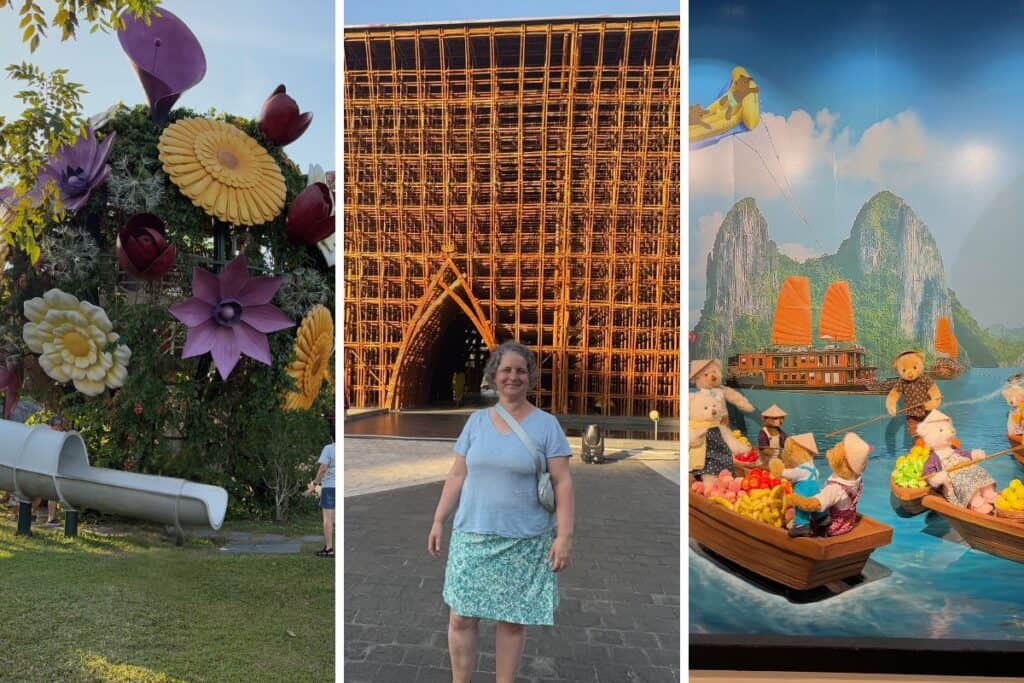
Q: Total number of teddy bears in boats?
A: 8